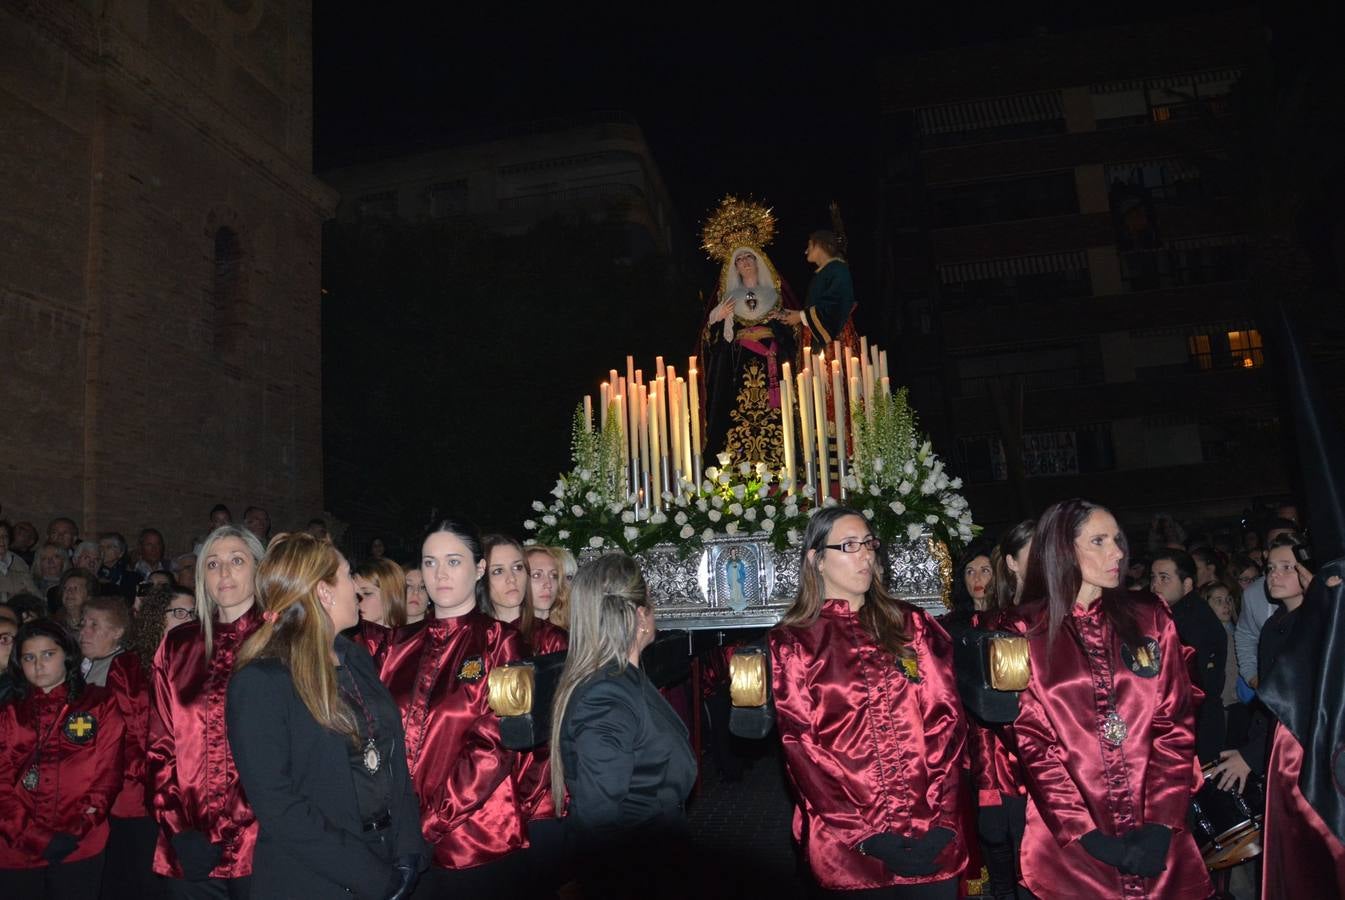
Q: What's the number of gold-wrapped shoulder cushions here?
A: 3